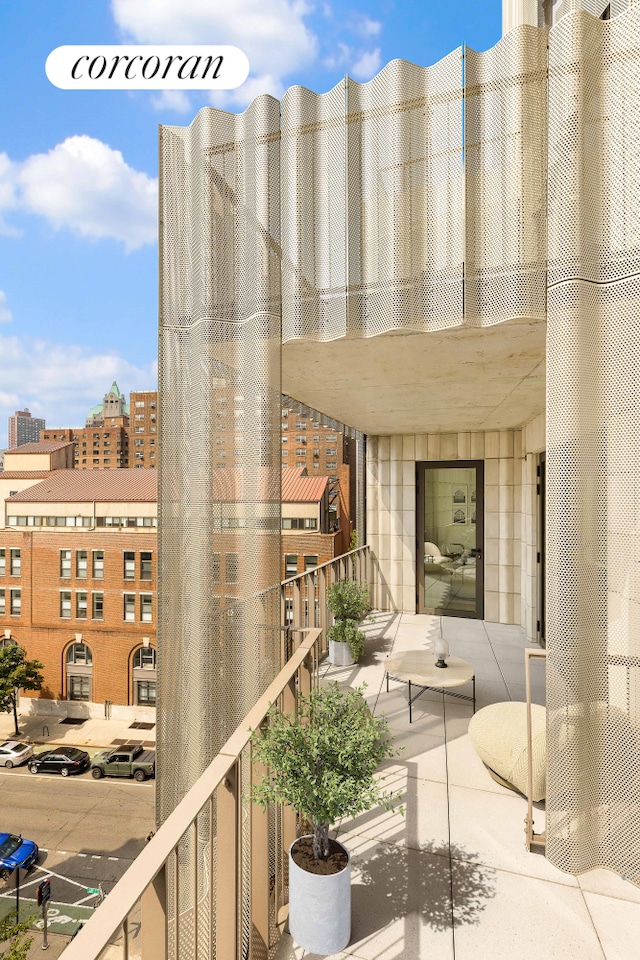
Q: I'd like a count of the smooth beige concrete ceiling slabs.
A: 1